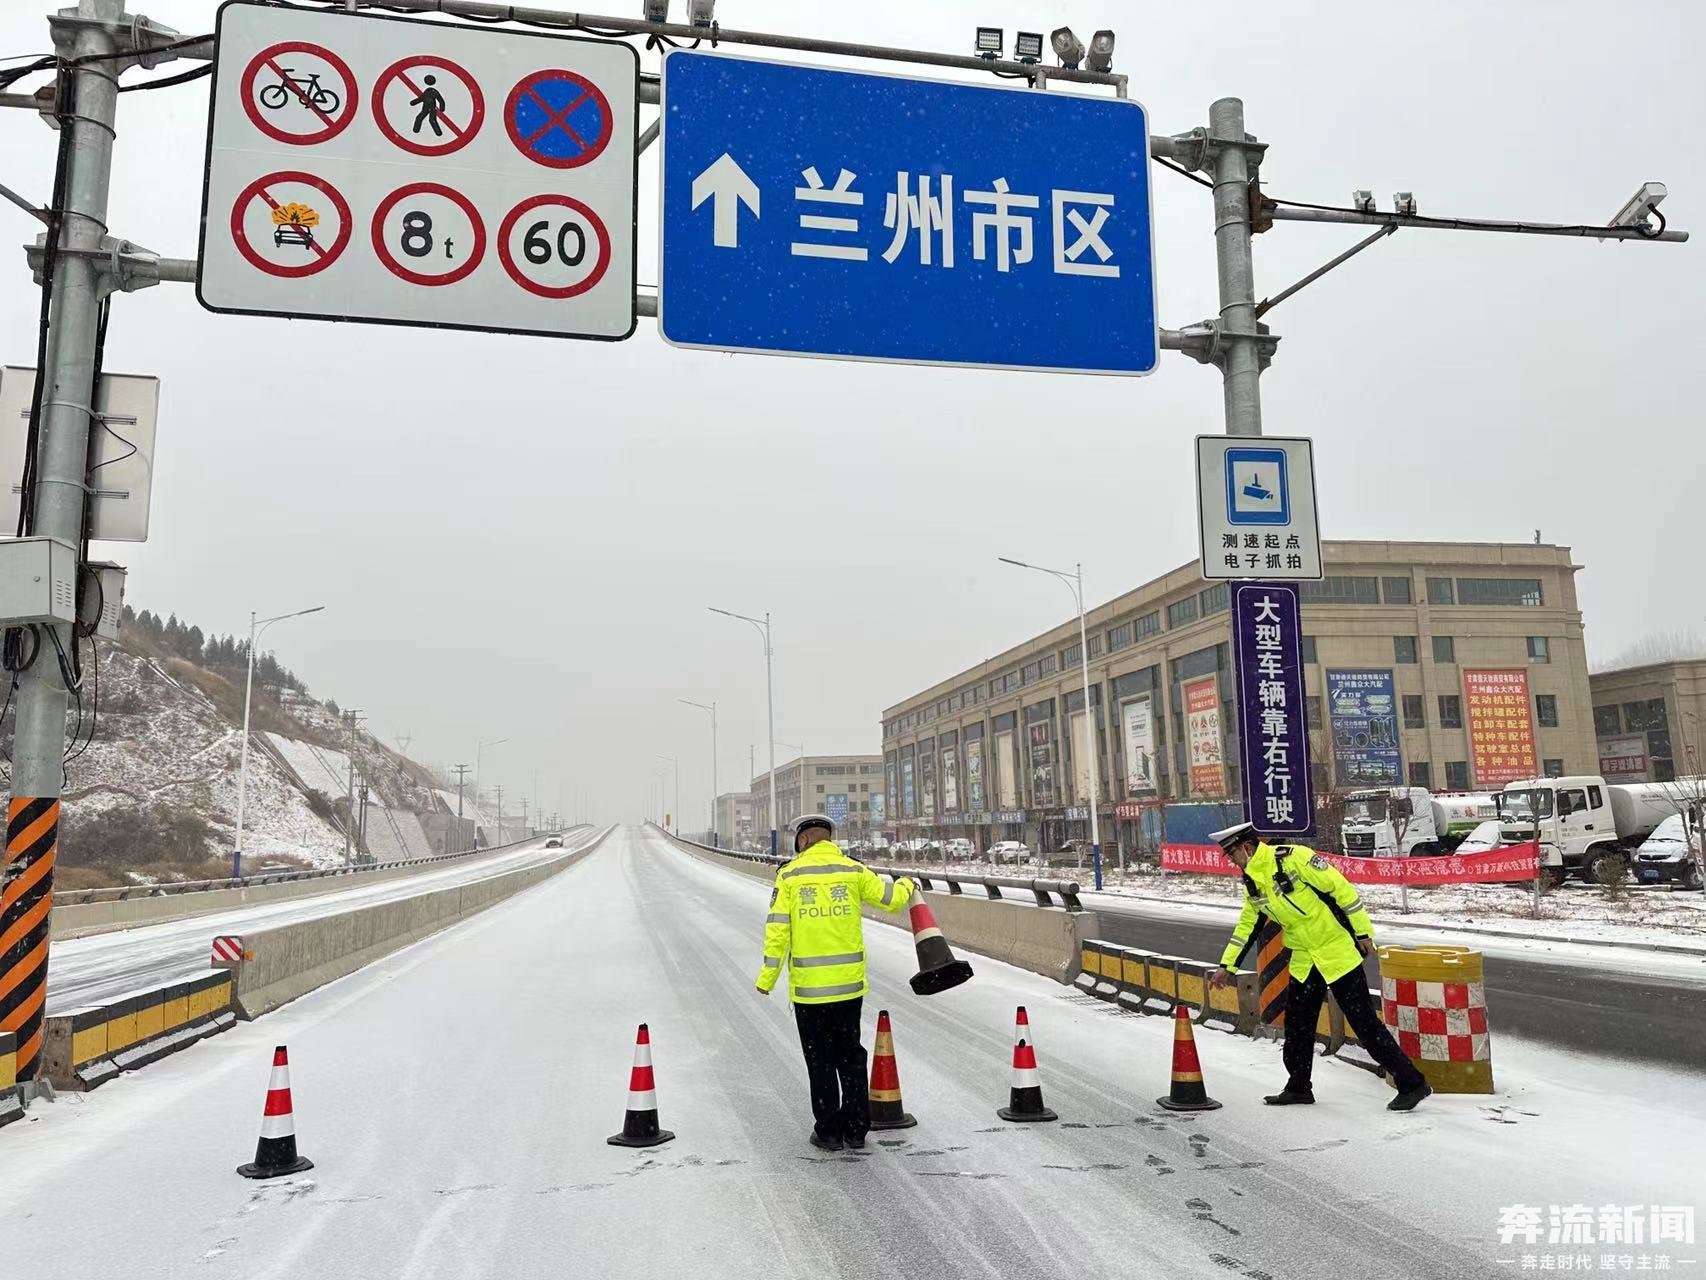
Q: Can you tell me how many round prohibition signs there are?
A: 6